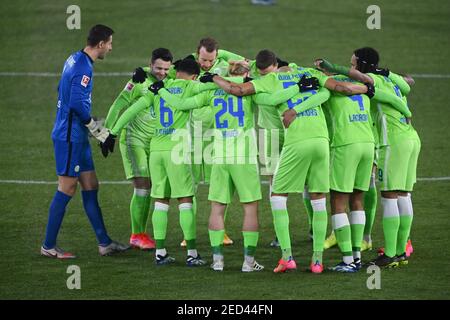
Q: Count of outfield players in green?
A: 10